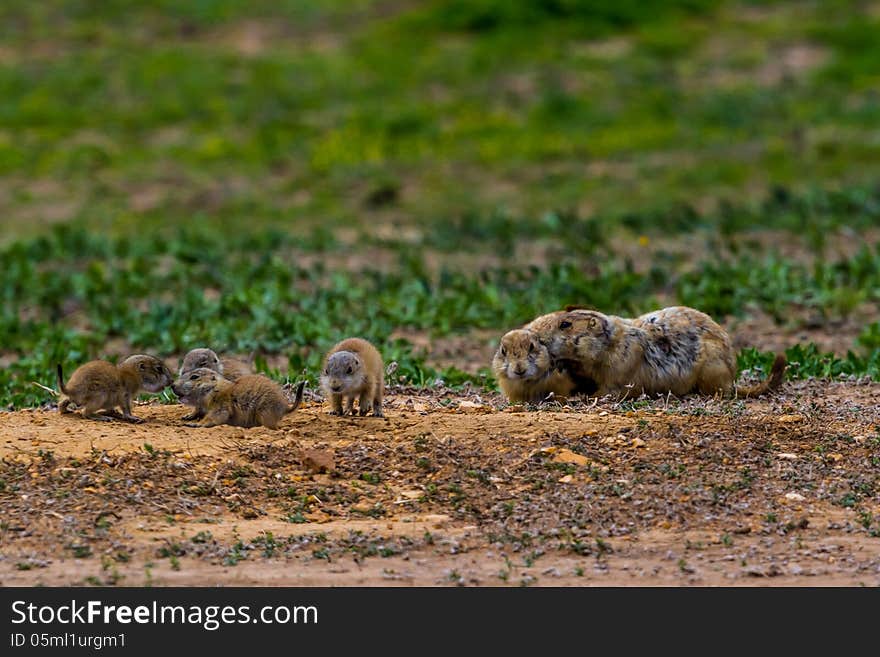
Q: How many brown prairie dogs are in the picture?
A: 6